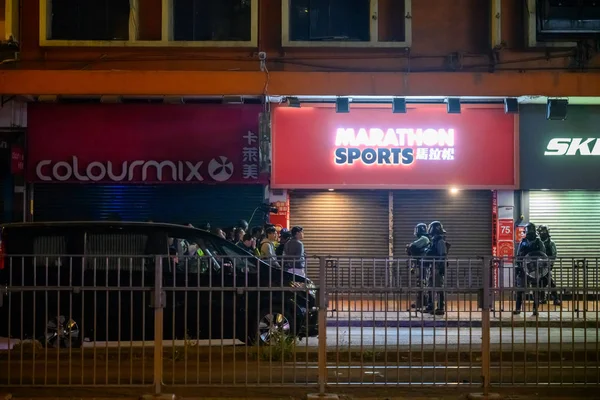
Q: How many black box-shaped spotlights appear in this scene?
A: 6